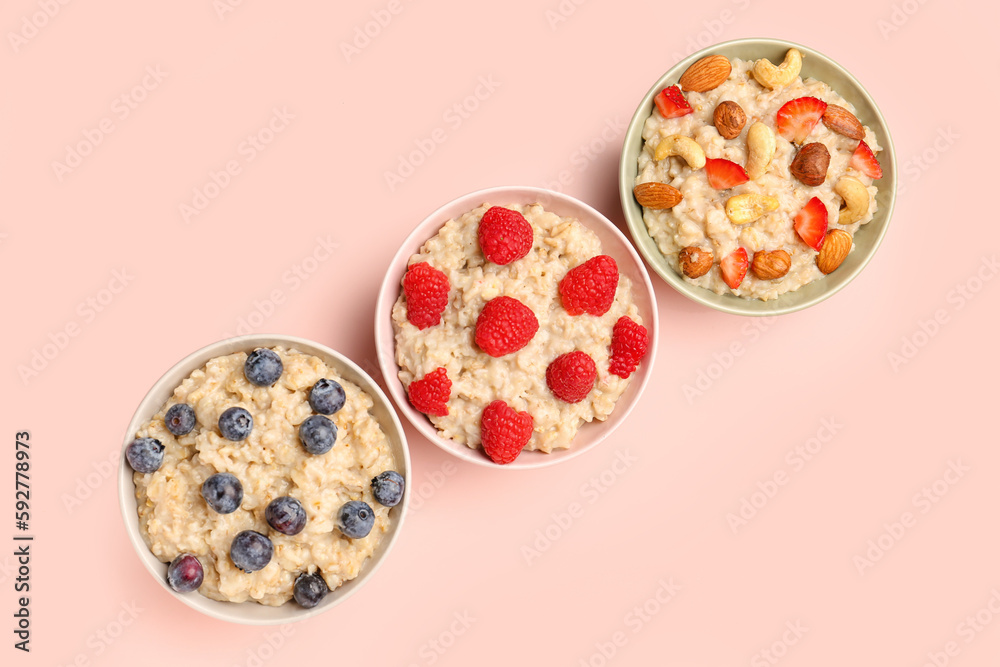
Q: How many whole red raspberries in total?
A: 8